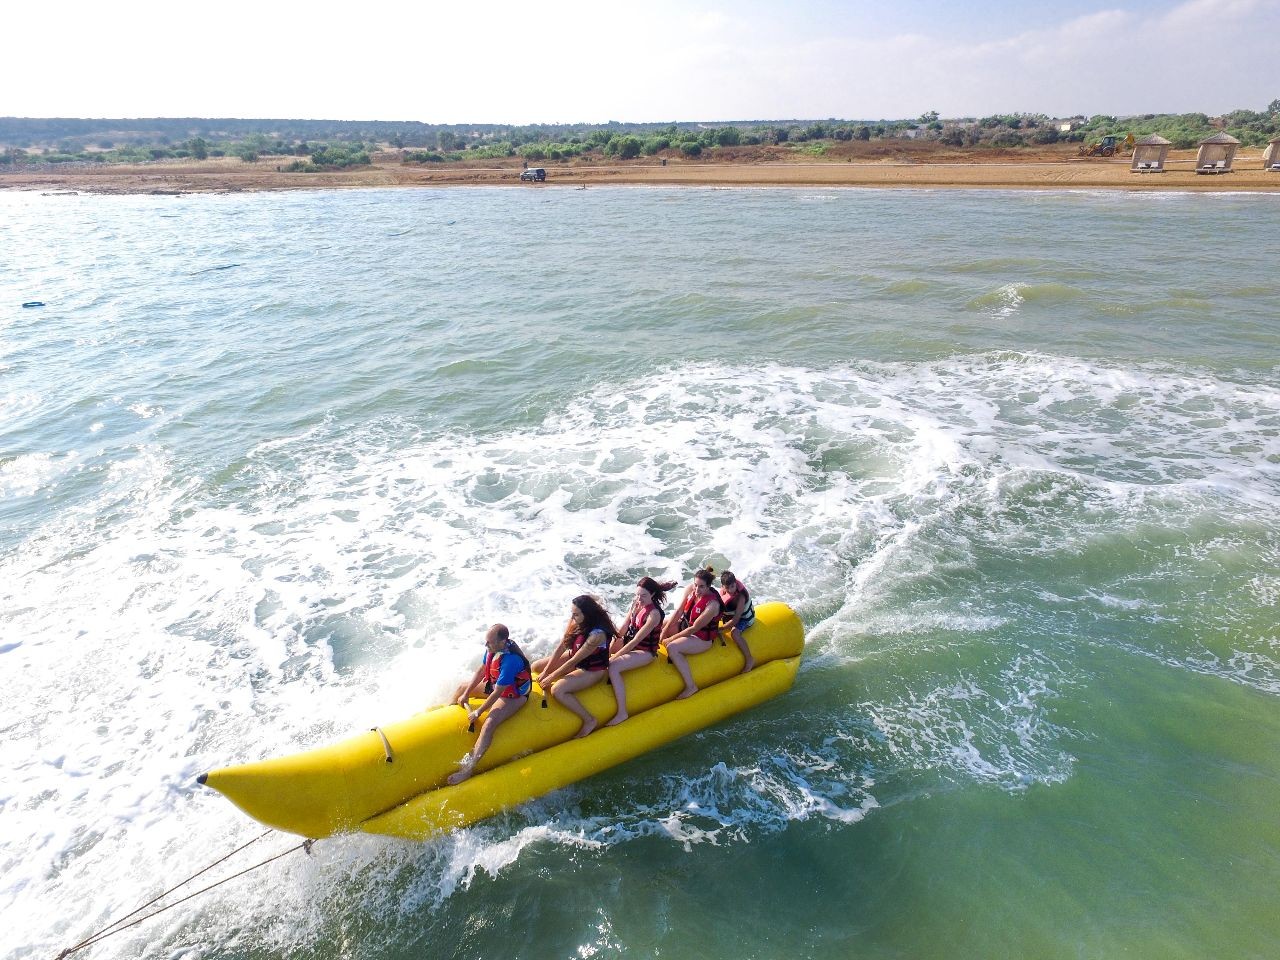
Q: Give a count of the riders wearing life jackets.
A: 5